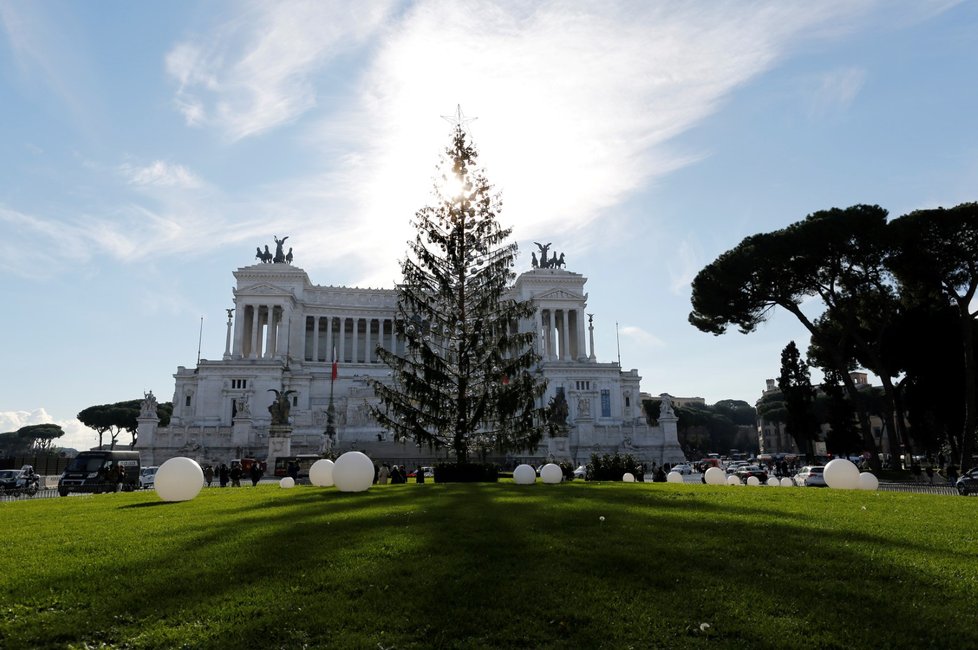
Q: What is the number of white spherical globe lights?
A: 15